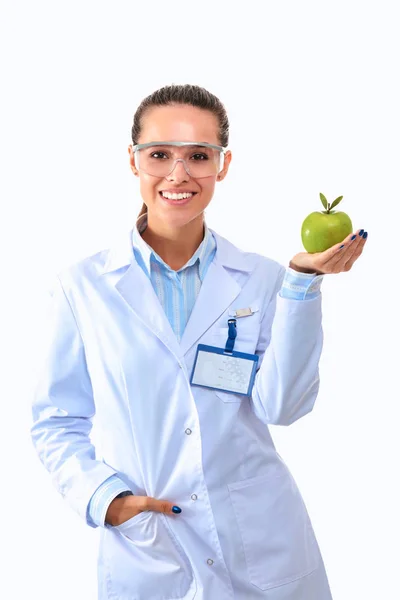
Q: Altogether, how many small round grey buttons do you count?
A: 3